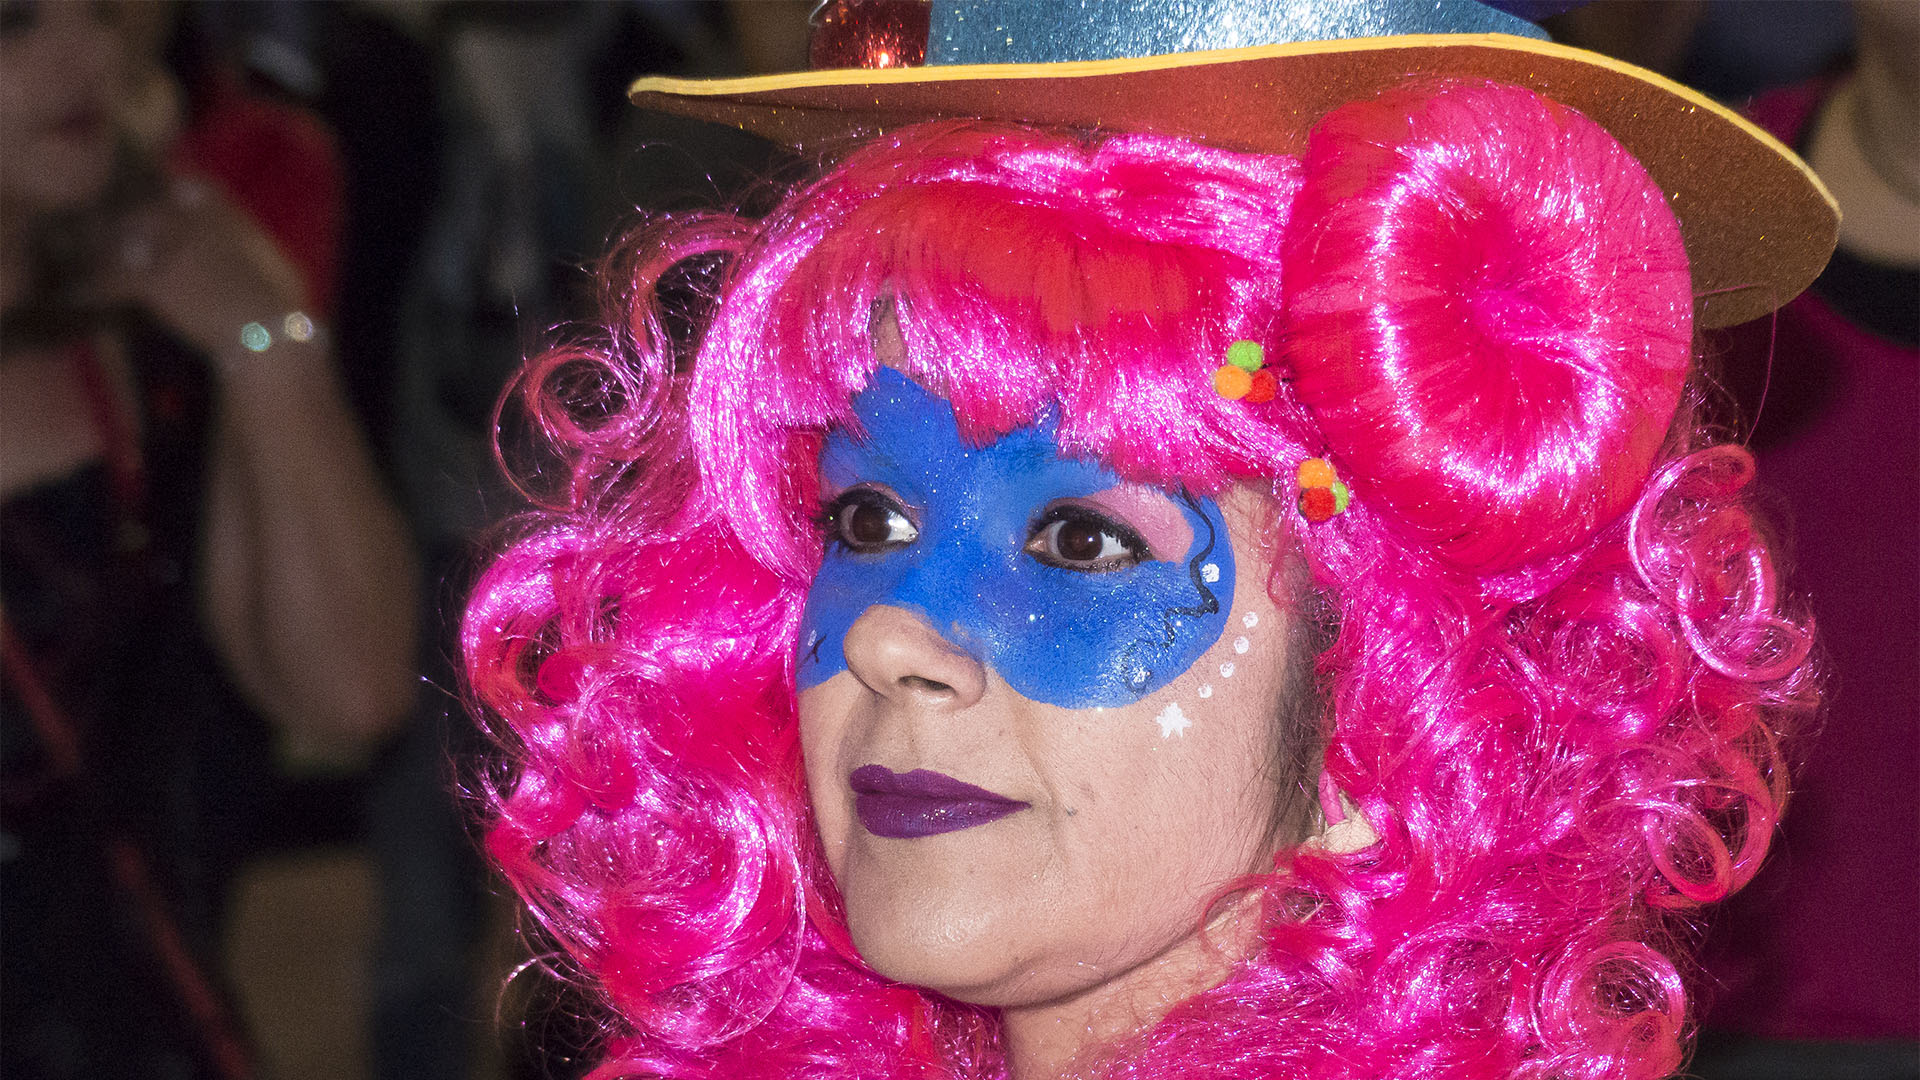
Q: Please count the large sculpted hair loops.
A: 1